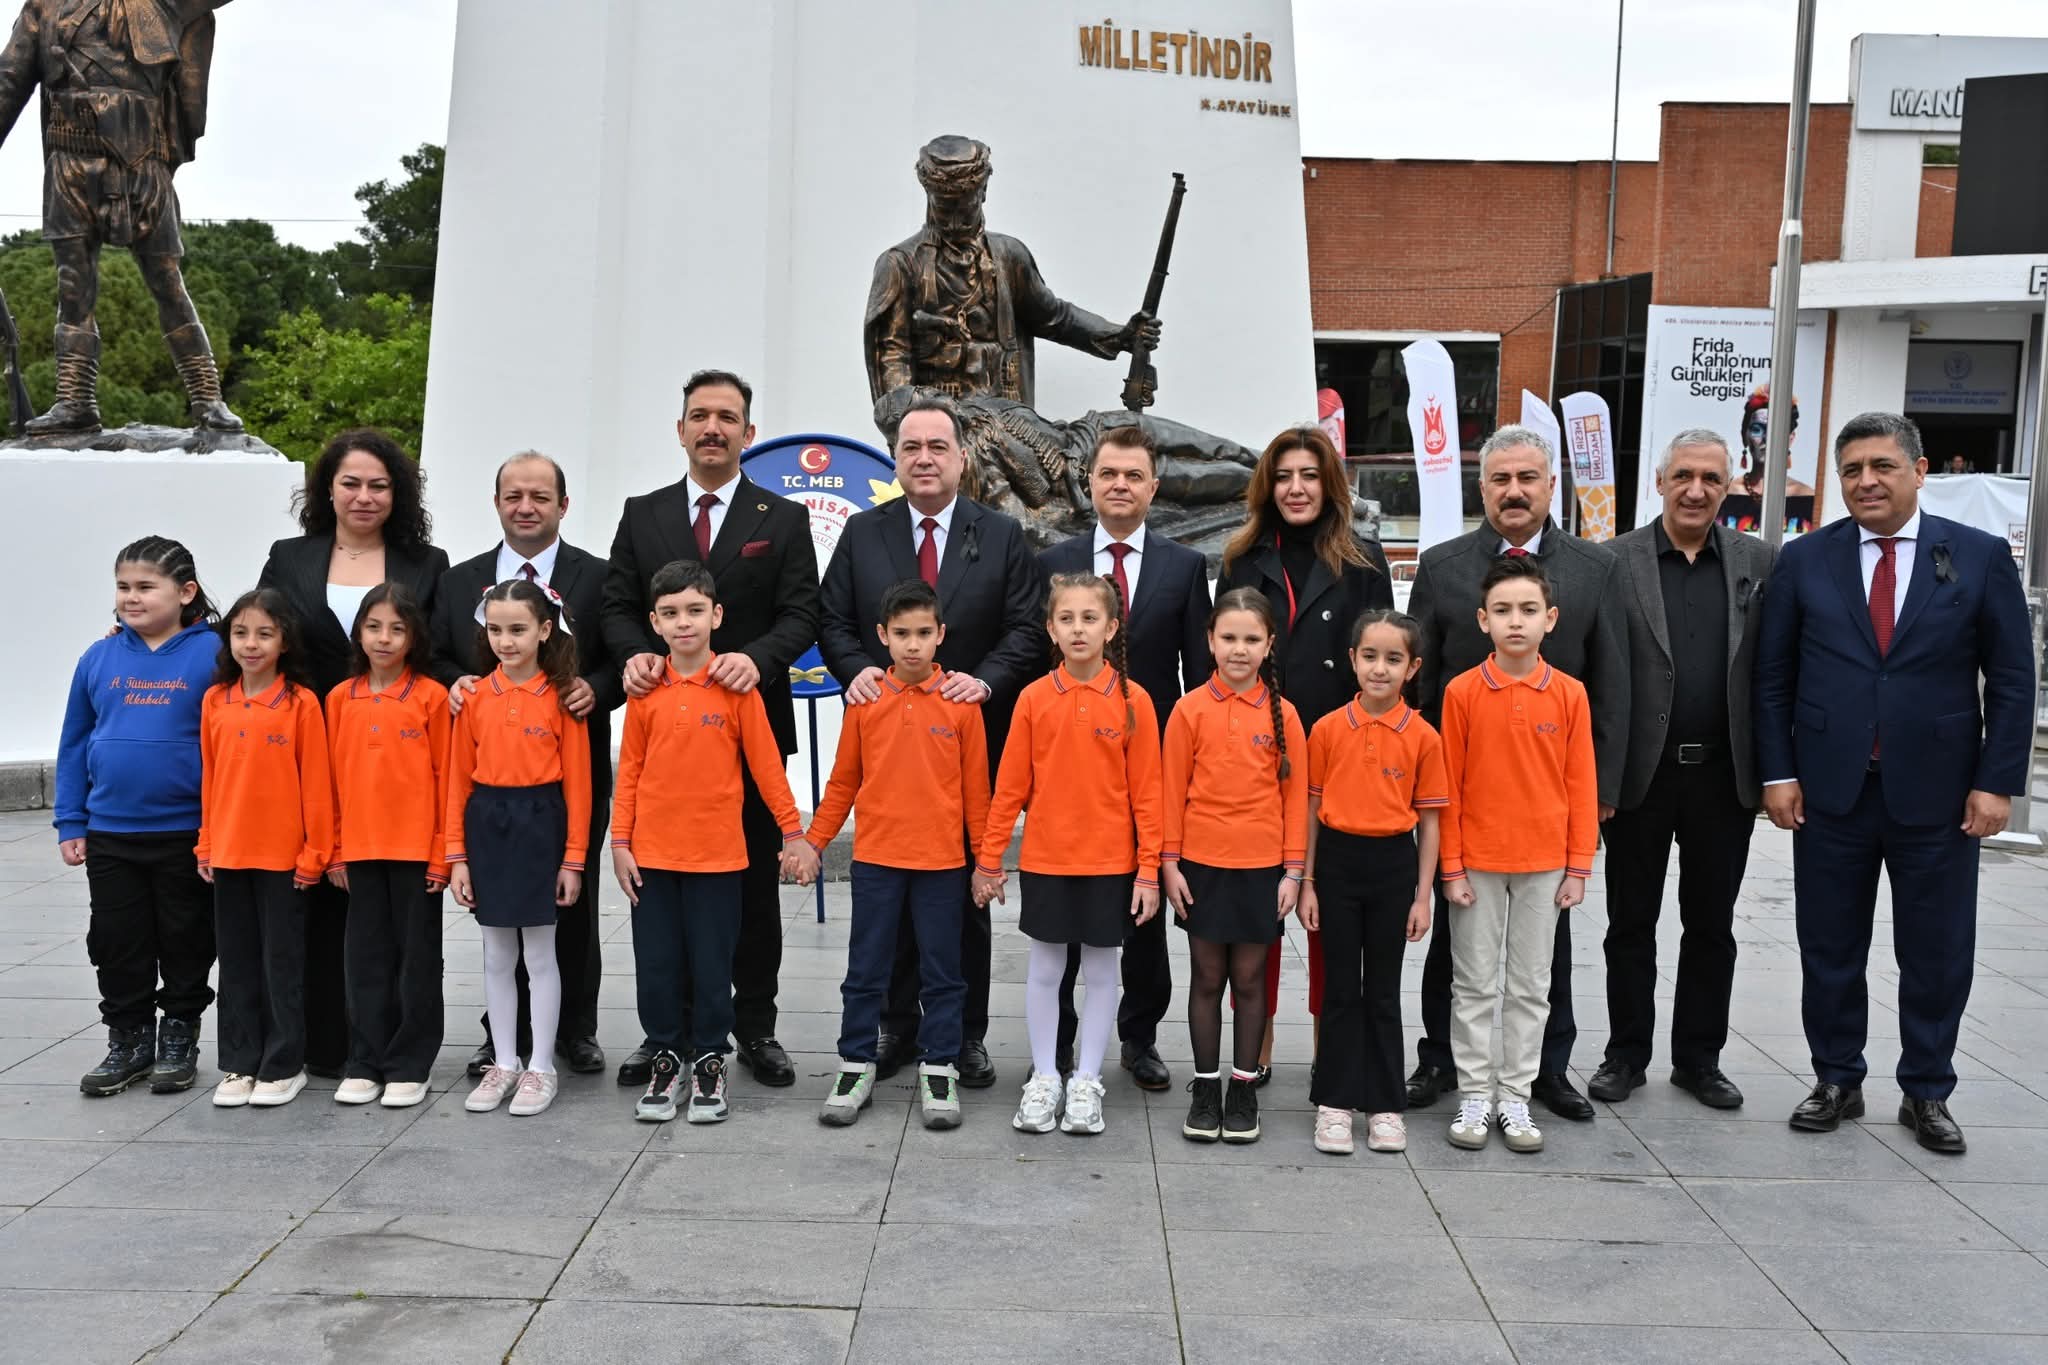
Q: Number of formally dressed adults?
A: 9